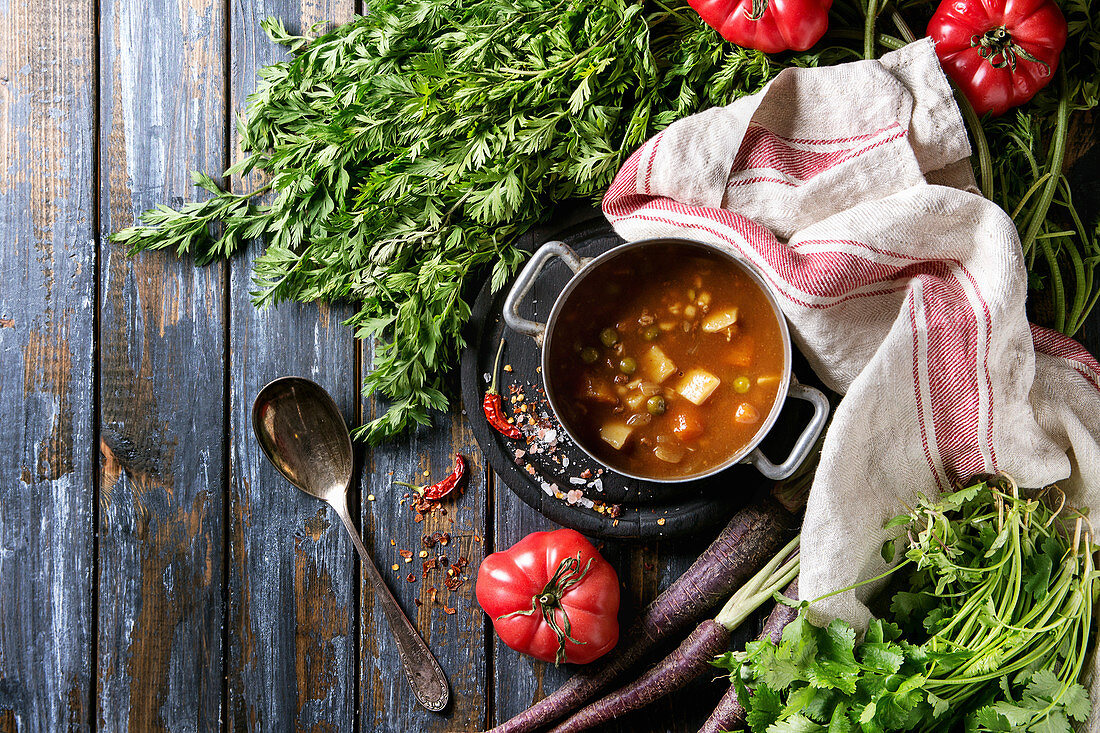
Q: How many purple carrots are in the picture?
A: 3